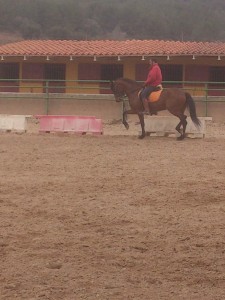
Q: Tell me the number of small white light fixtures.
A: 10